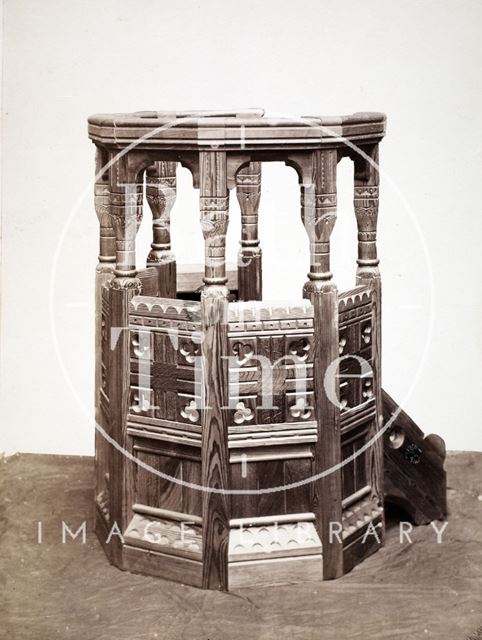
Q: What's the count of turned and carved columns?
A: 7